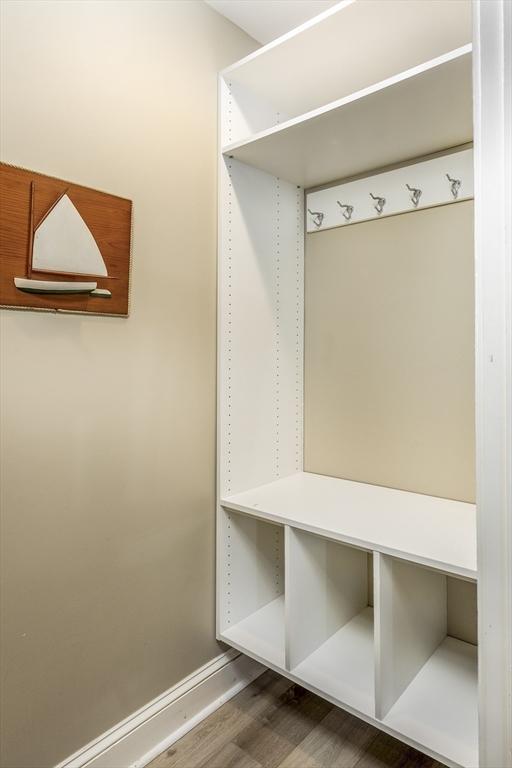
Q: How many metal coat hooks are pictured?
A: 5